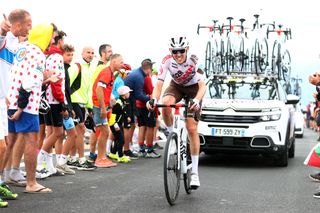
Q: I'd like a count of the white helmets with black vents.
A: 1